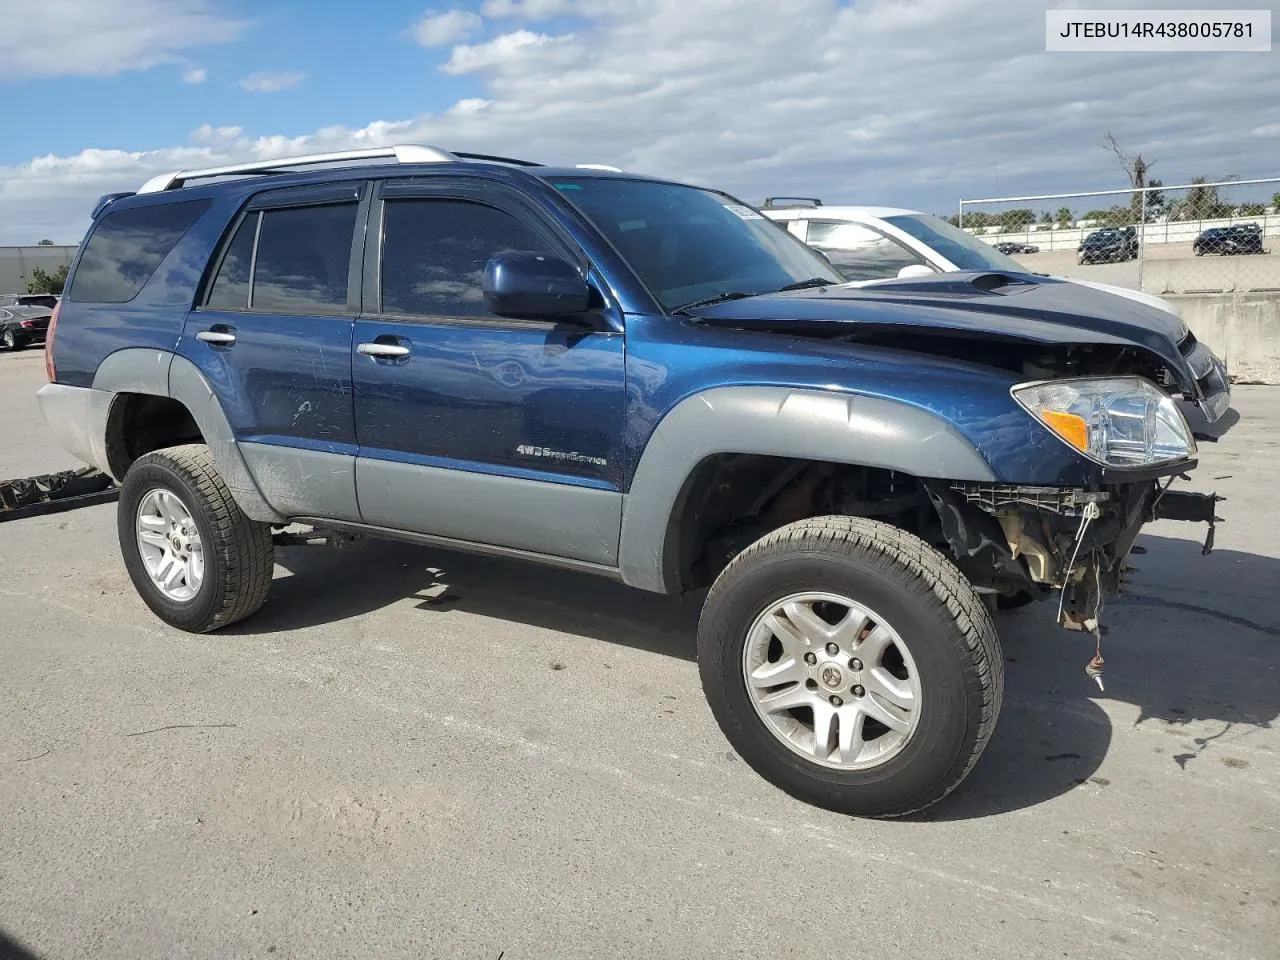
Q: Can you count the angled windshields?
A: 2